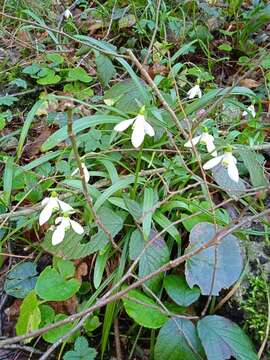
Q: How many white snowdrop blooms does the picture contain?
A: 9